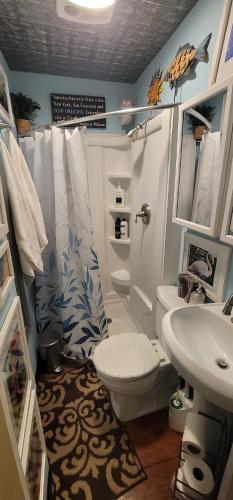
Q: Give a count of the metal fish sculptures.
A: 2